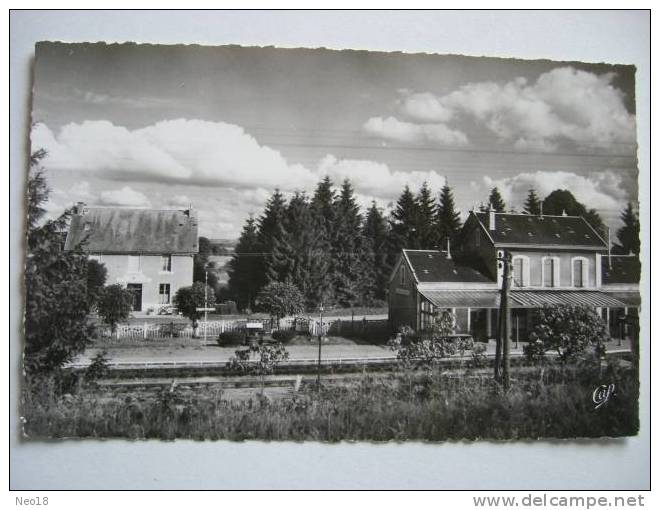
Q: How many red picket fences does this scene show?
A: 0